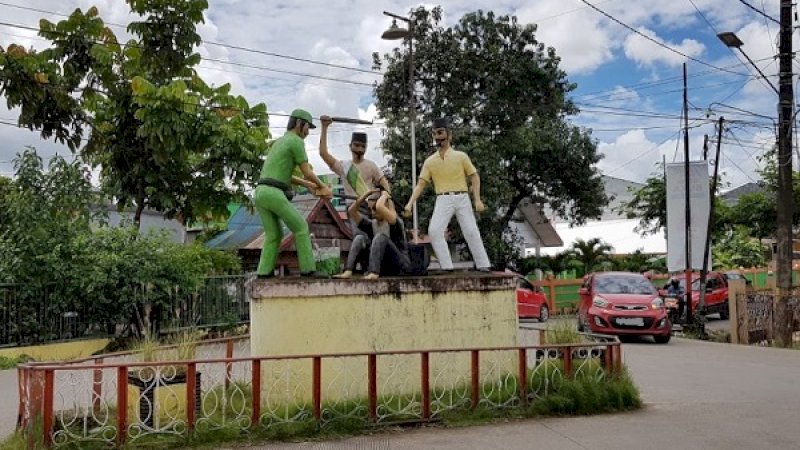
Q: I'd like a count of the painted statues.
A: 4